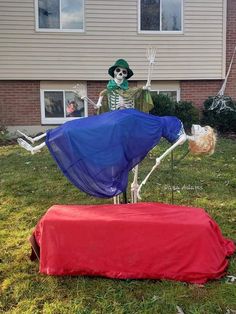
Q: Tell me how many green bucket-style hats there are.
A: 1